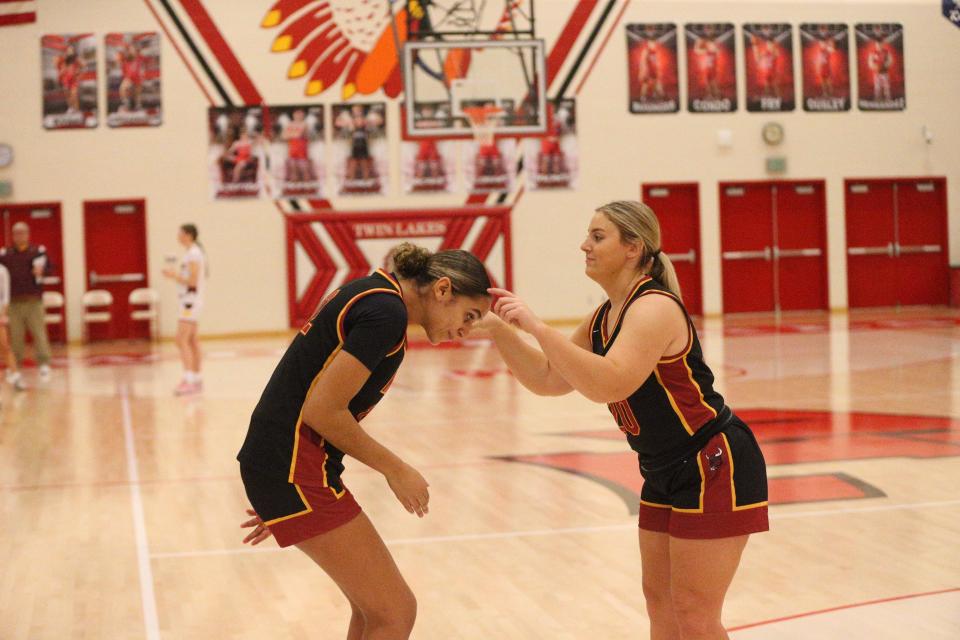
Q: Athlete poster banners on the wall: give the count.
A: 13